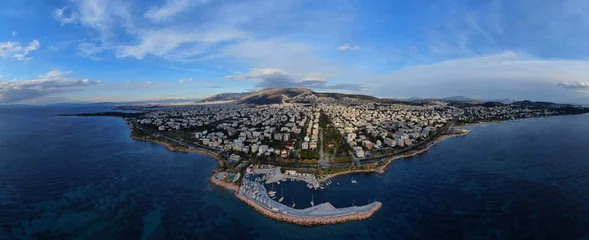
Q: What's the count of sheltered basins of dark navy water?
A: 1